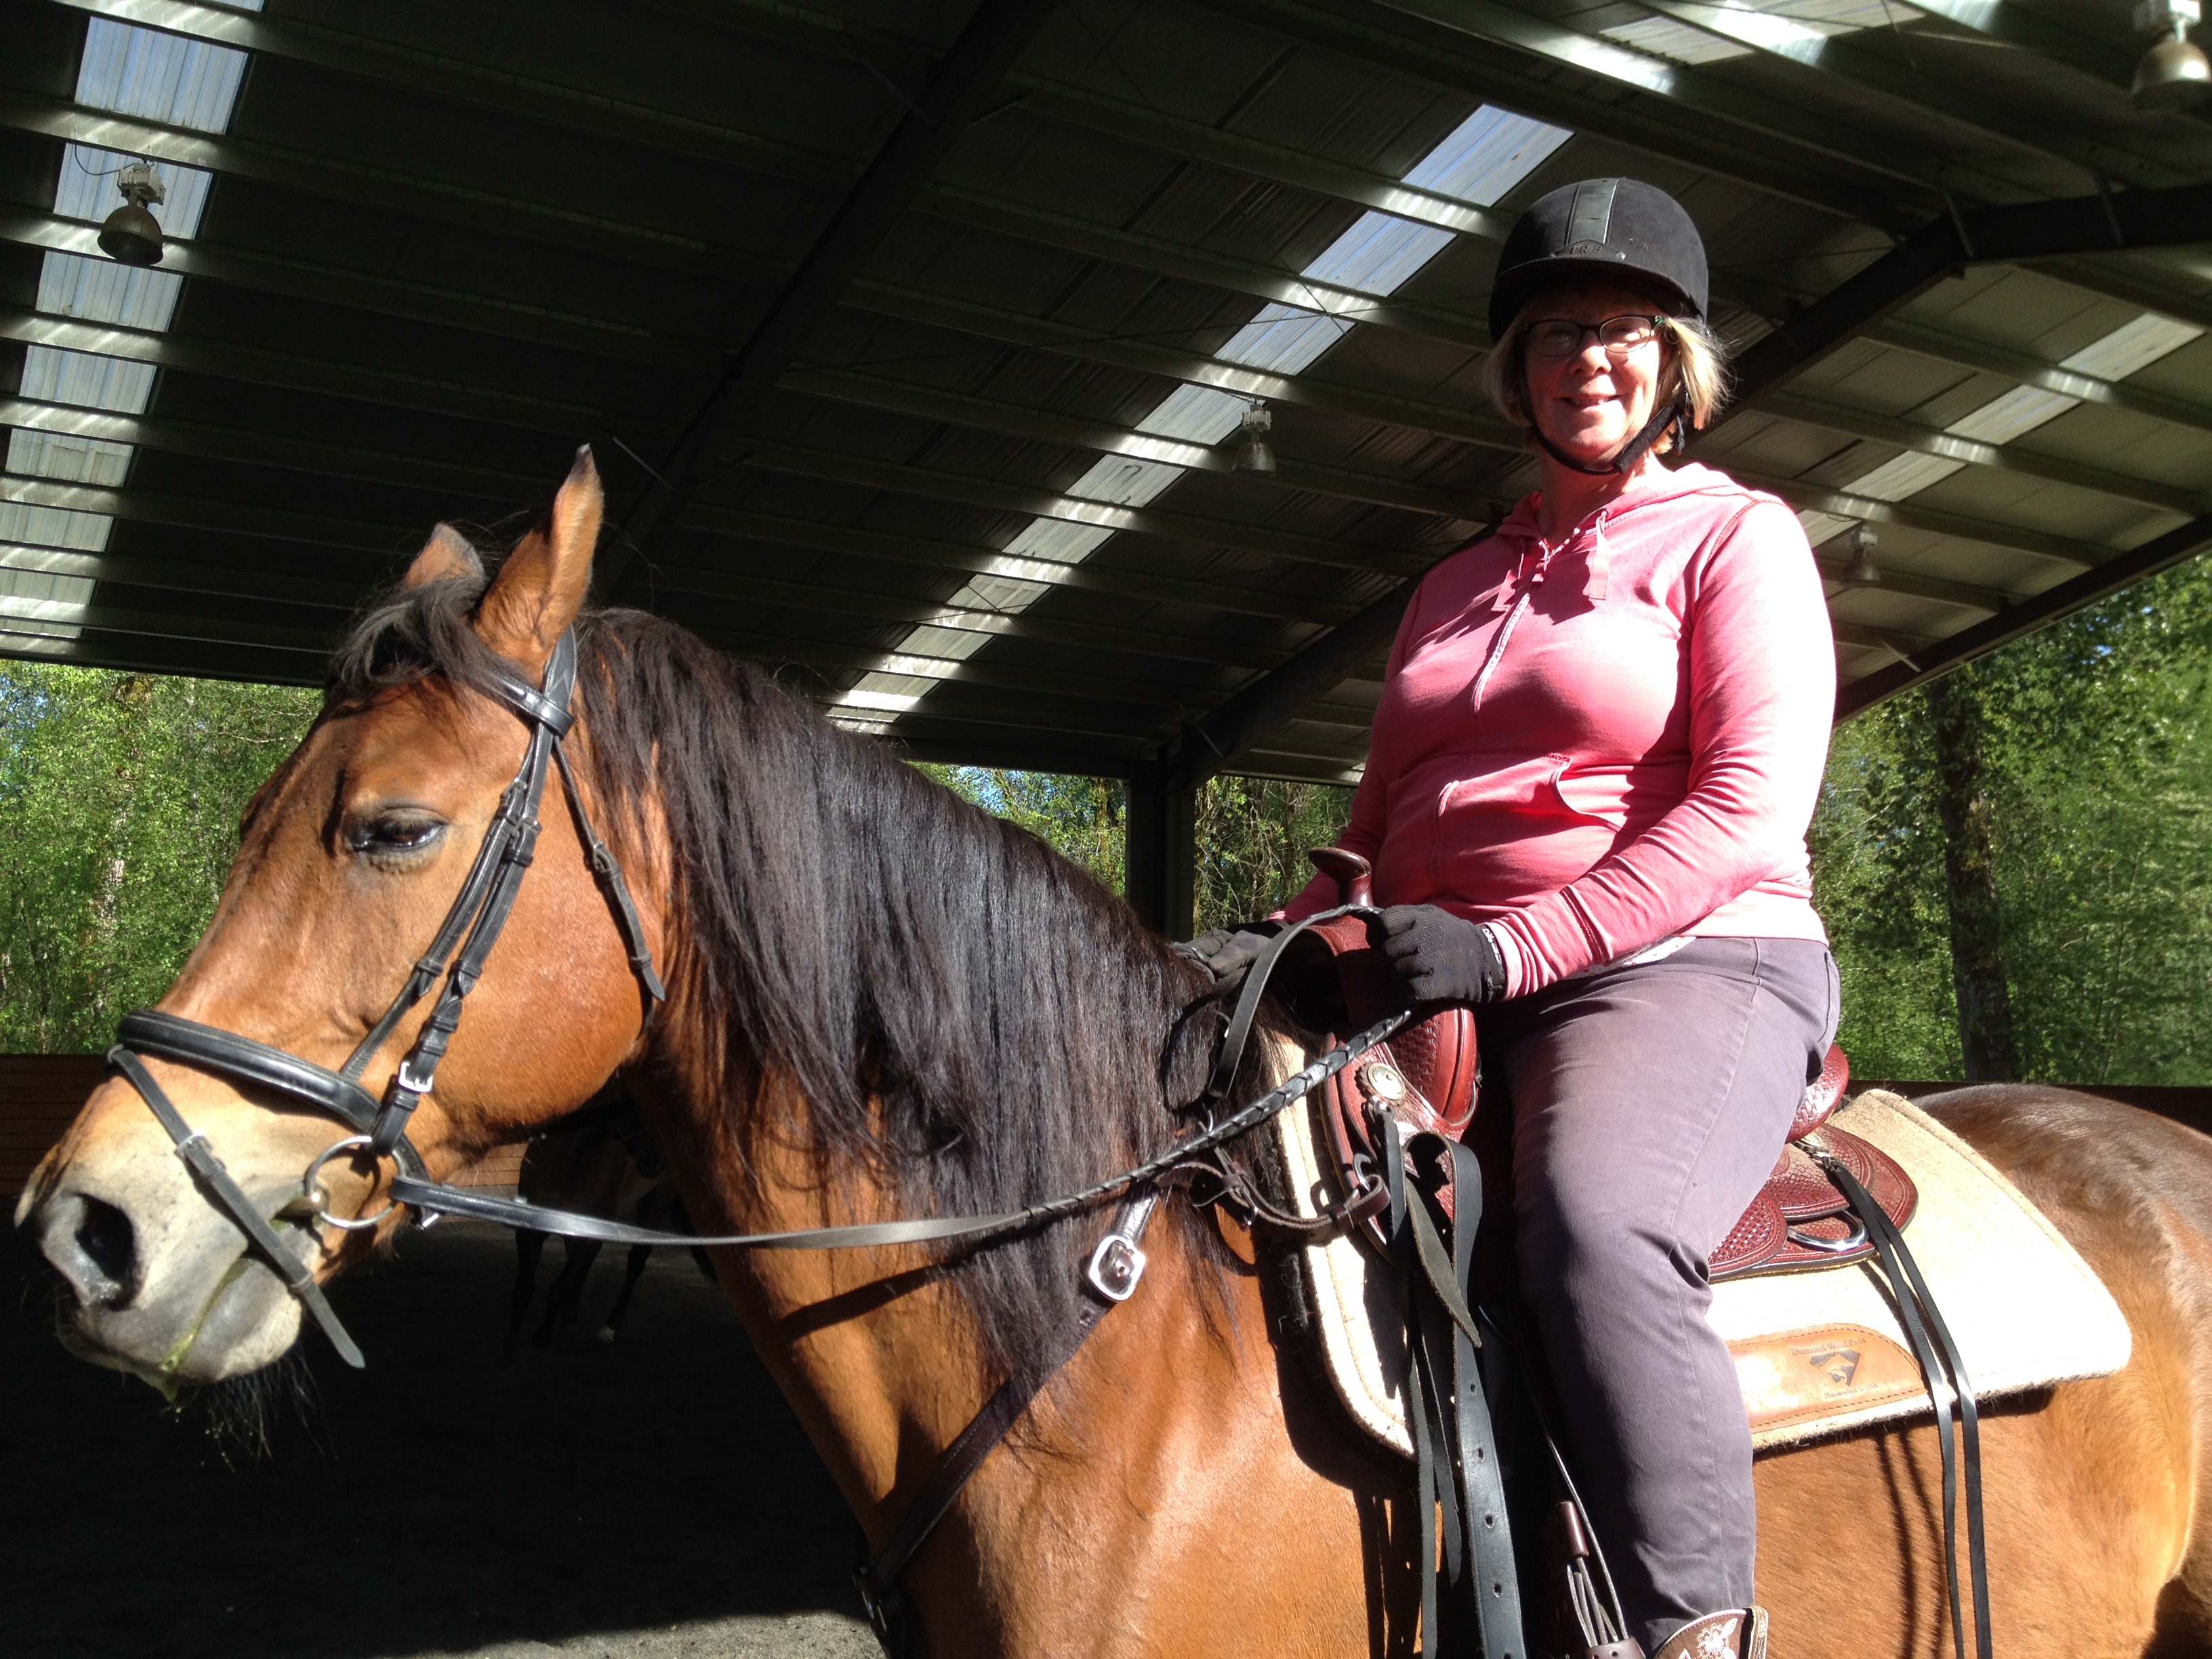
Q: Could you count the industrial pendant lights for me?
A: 4